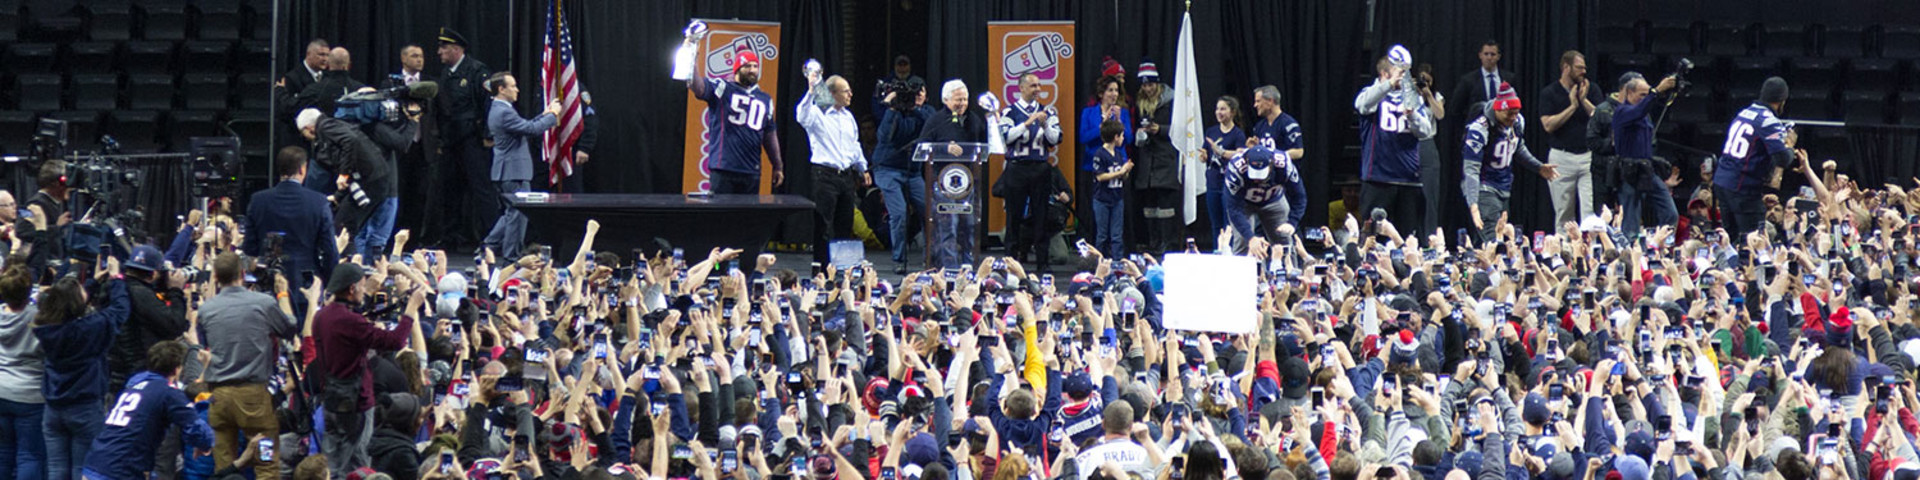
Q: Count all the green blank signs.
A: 0